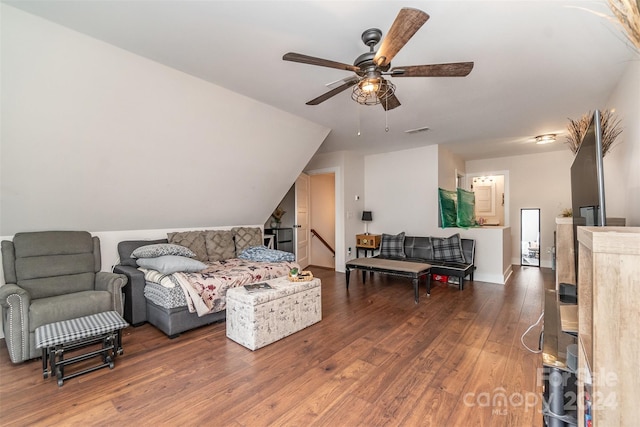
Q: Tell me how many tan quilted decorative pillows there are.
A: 3